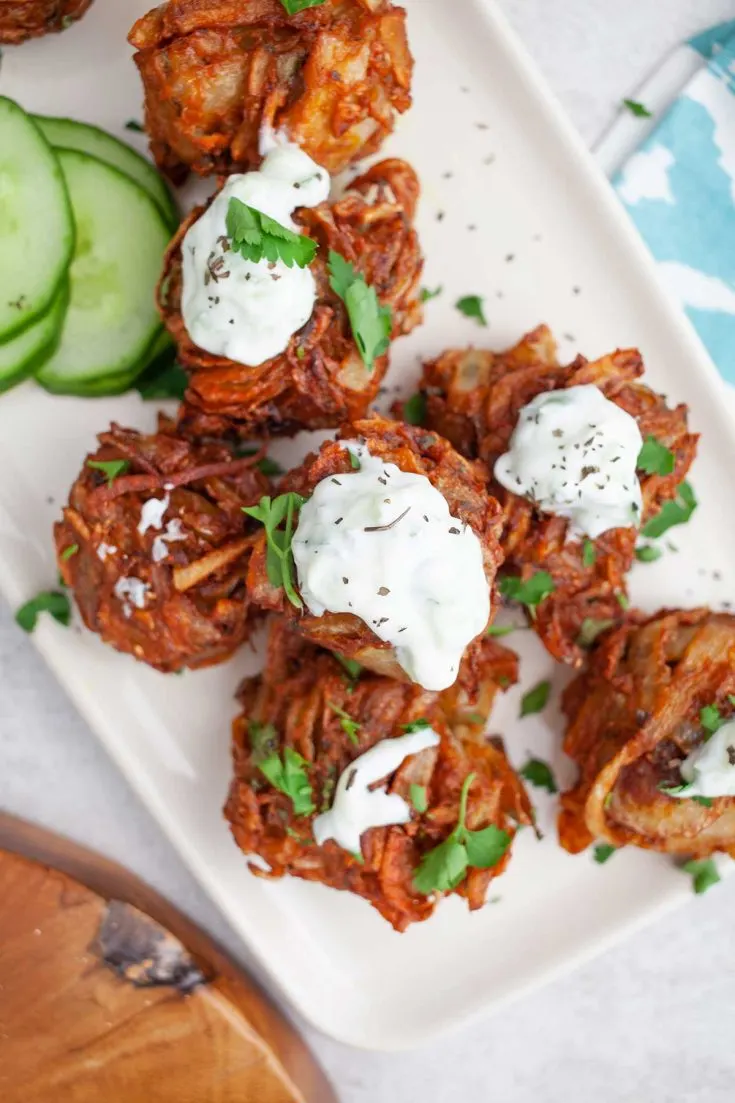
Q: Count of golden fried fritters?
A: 8